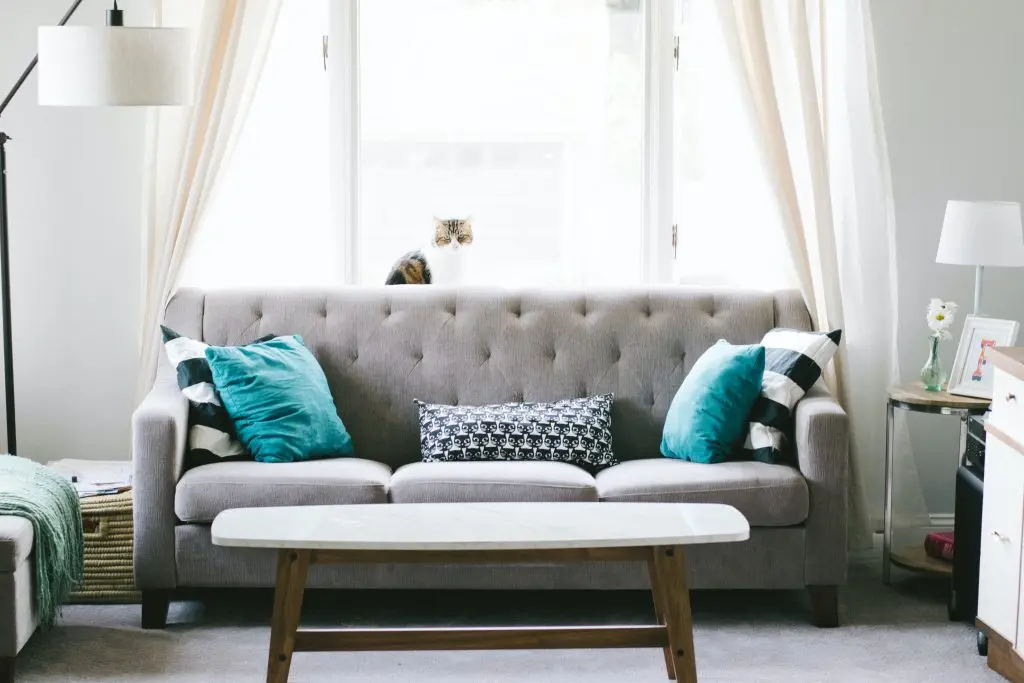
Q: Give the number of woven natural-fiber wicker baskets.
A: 1